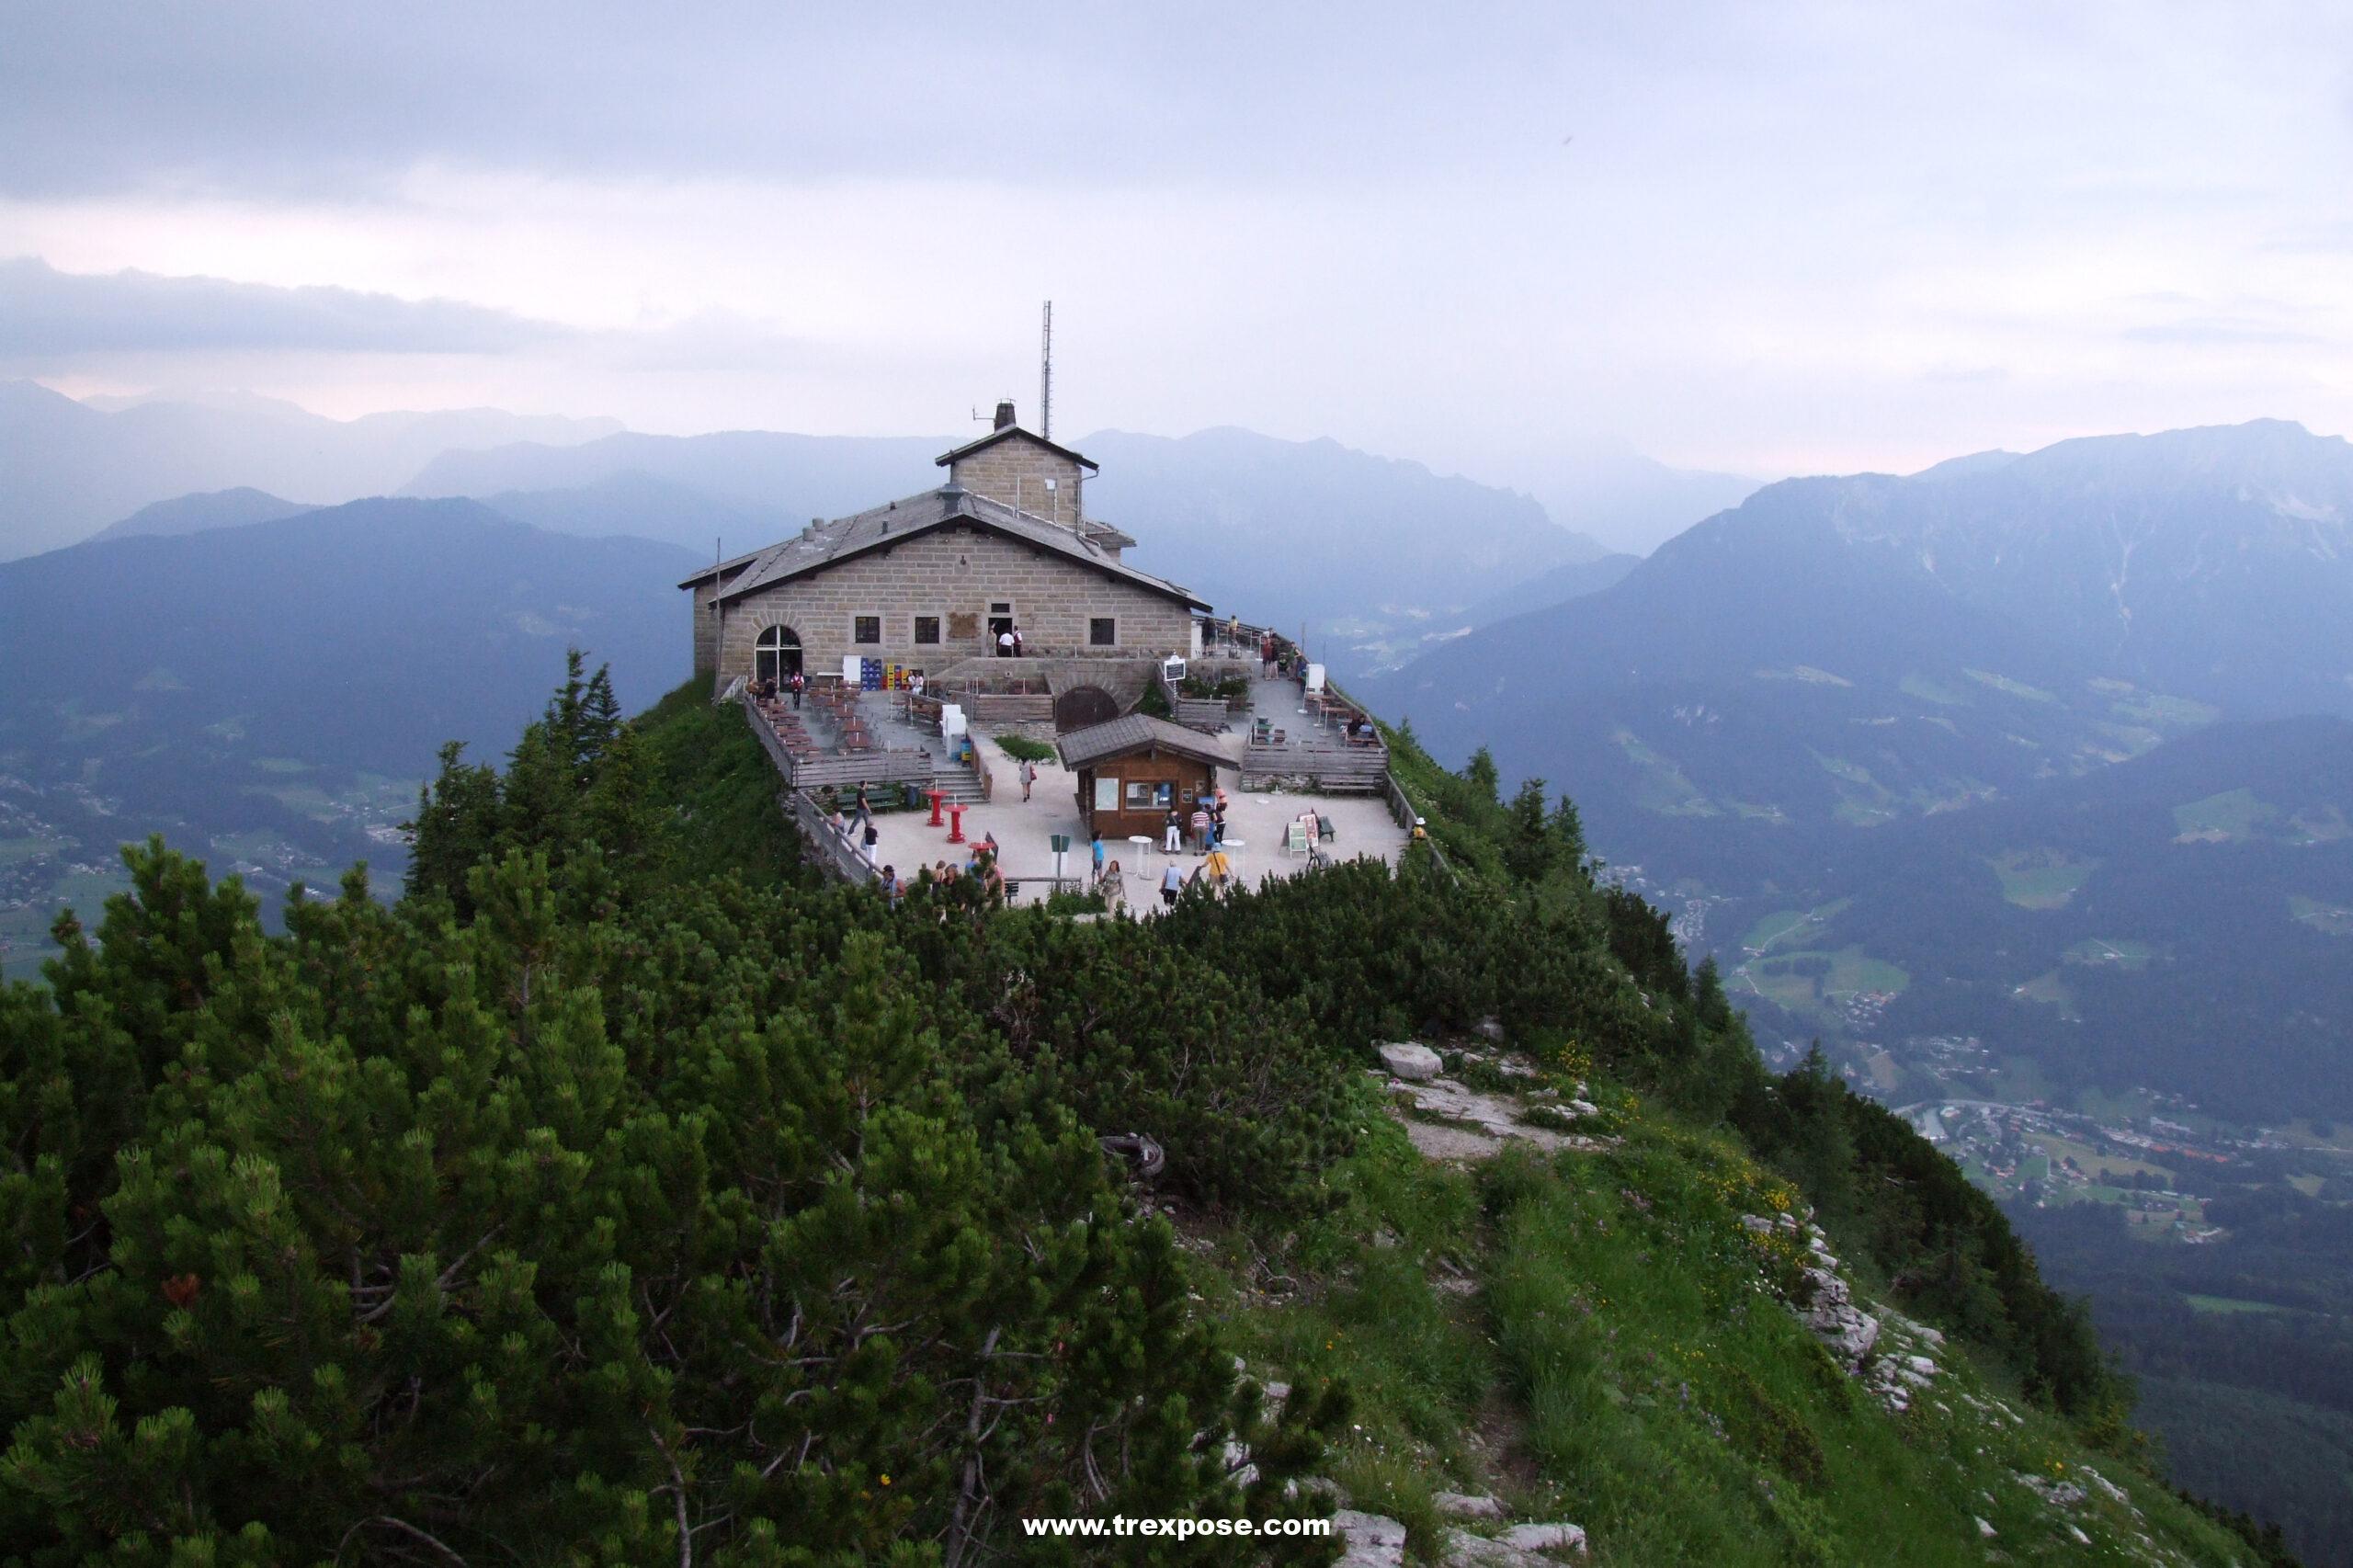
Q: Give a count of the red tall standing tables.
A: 3